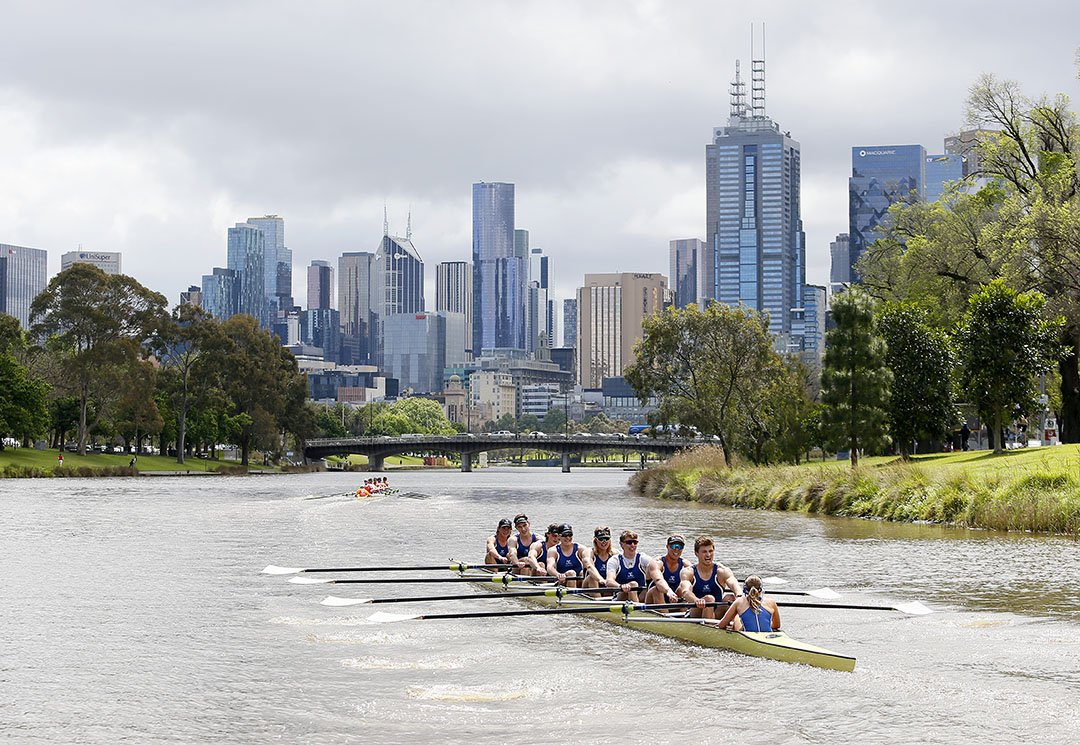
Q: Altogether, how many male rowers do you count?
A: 8